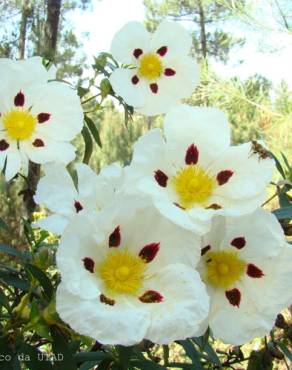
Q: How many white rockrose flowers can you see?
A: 6